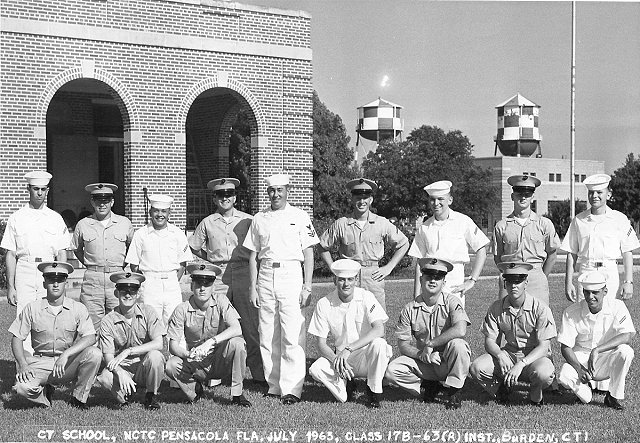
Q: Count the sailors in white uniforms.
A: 7